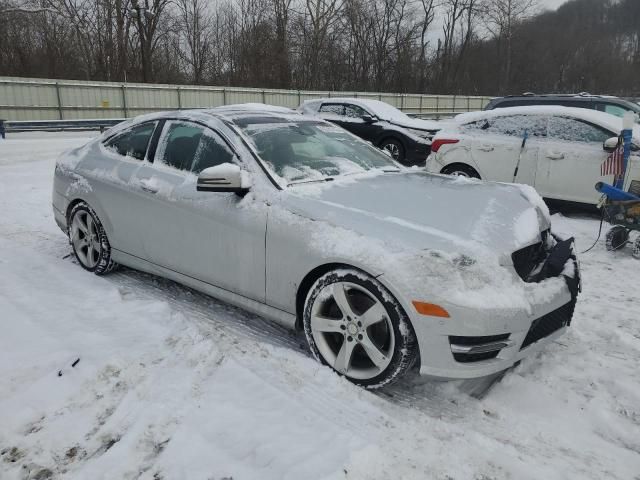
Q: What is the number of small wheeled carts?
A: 1